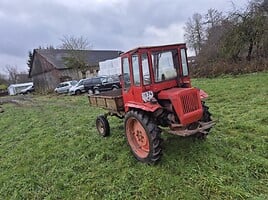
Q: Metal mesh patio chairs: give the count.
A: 0